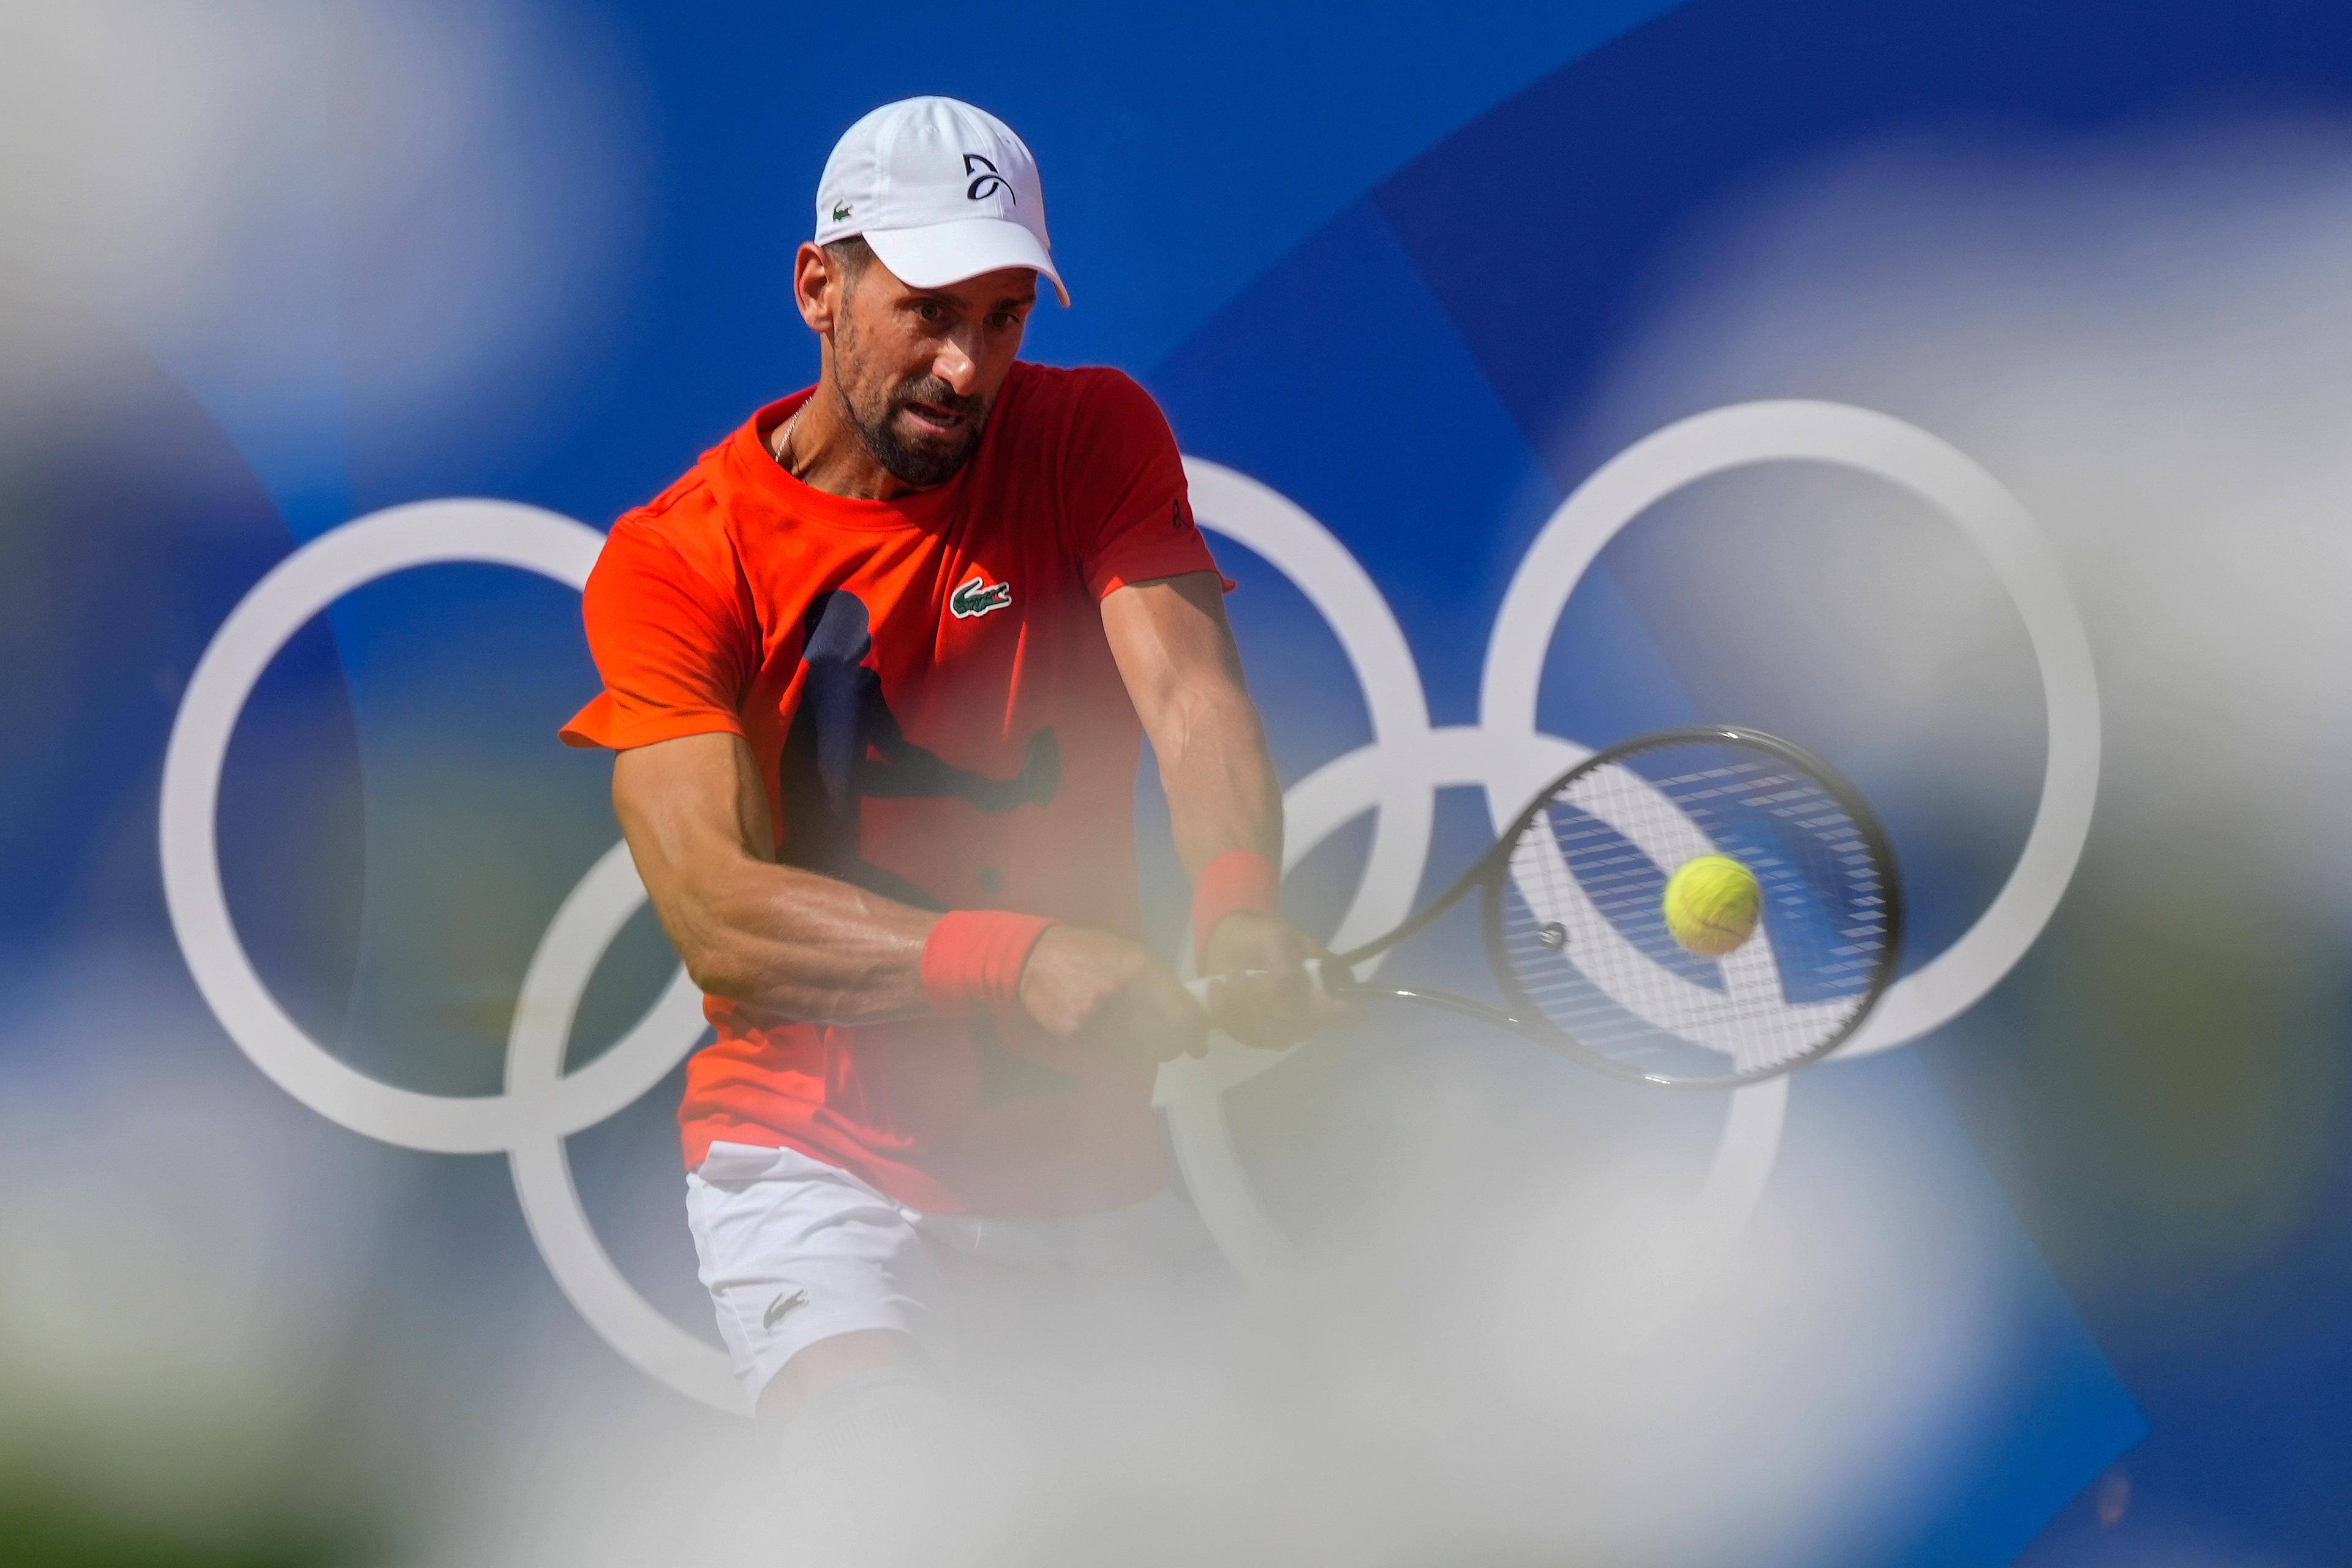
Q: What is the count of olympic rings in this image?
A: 5